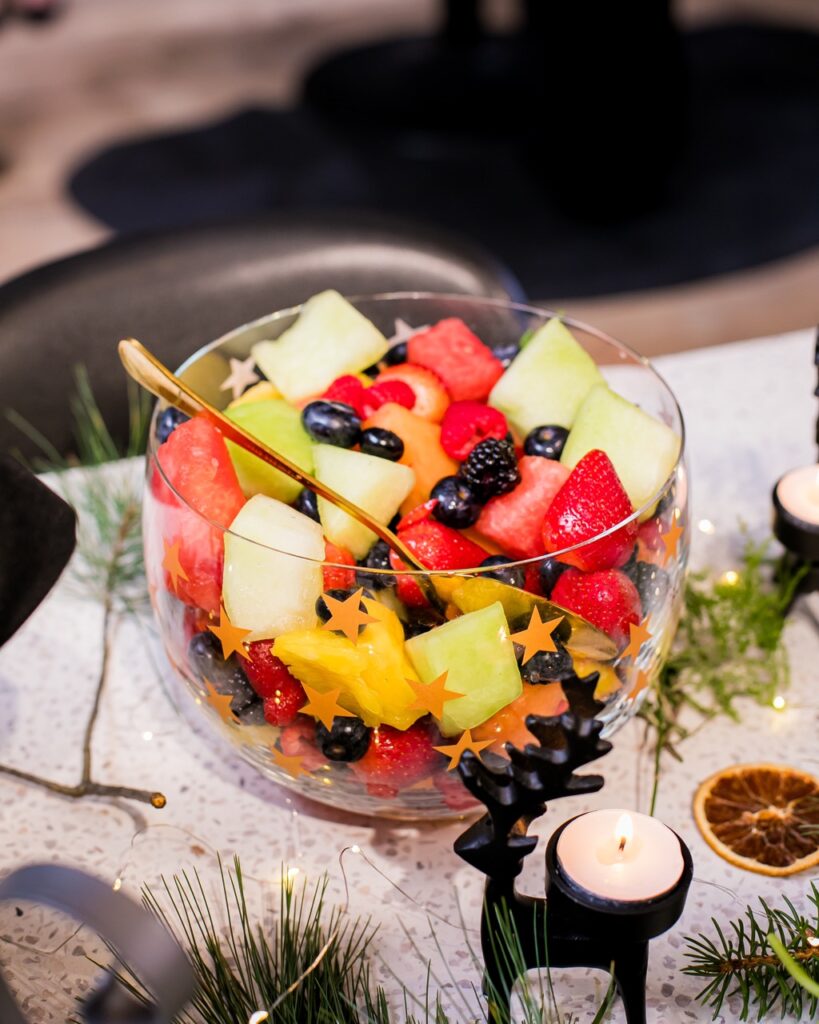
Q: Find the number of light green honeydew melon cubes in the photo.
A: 7